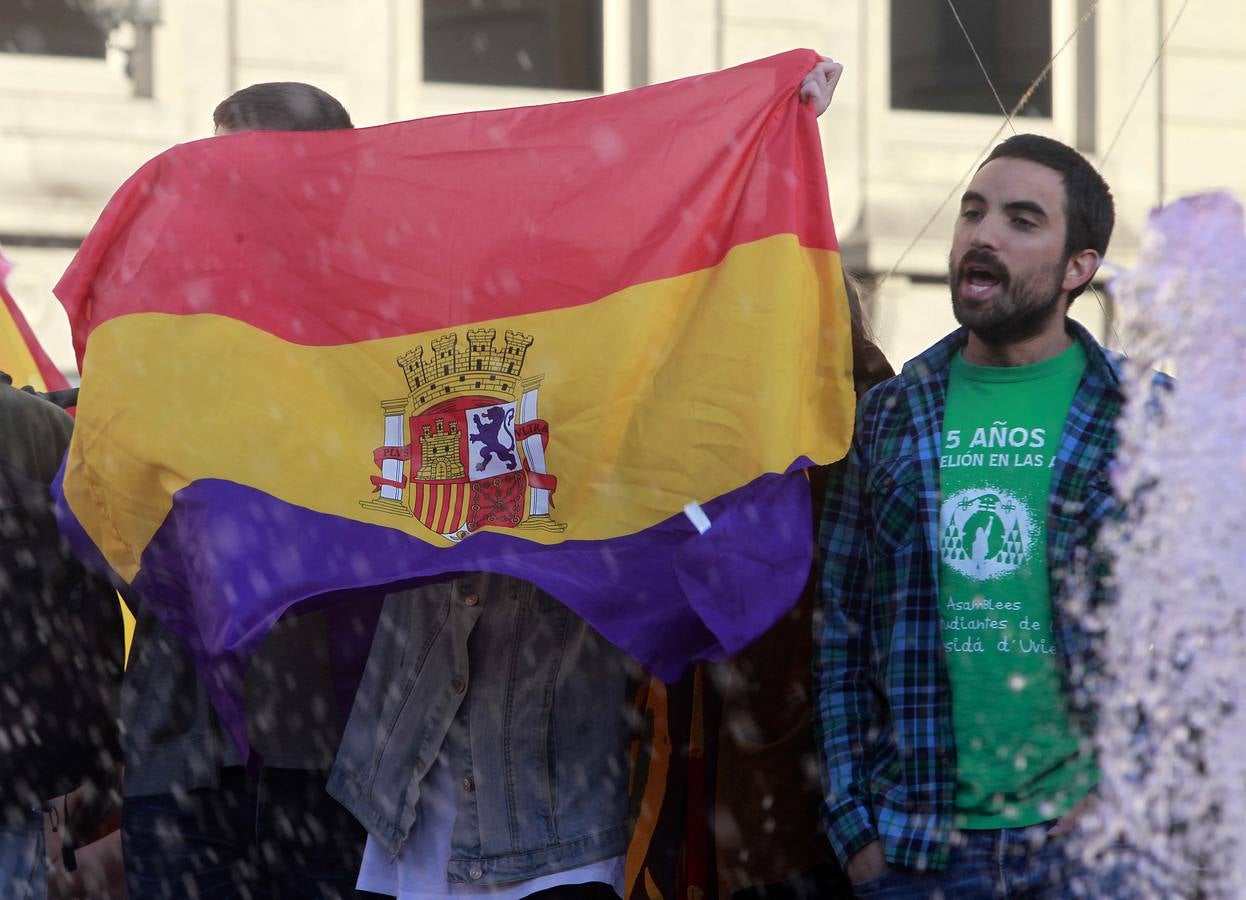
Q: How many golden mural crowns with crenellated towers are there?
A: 1